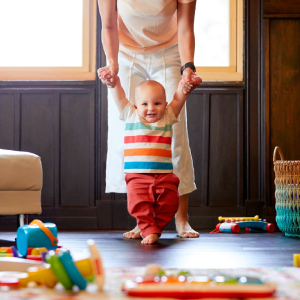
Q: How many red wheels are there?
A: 4